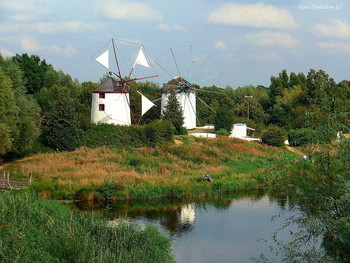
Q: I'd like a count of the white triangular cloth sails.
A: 3